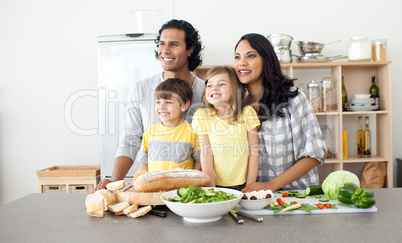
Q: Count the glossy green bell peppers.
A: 2